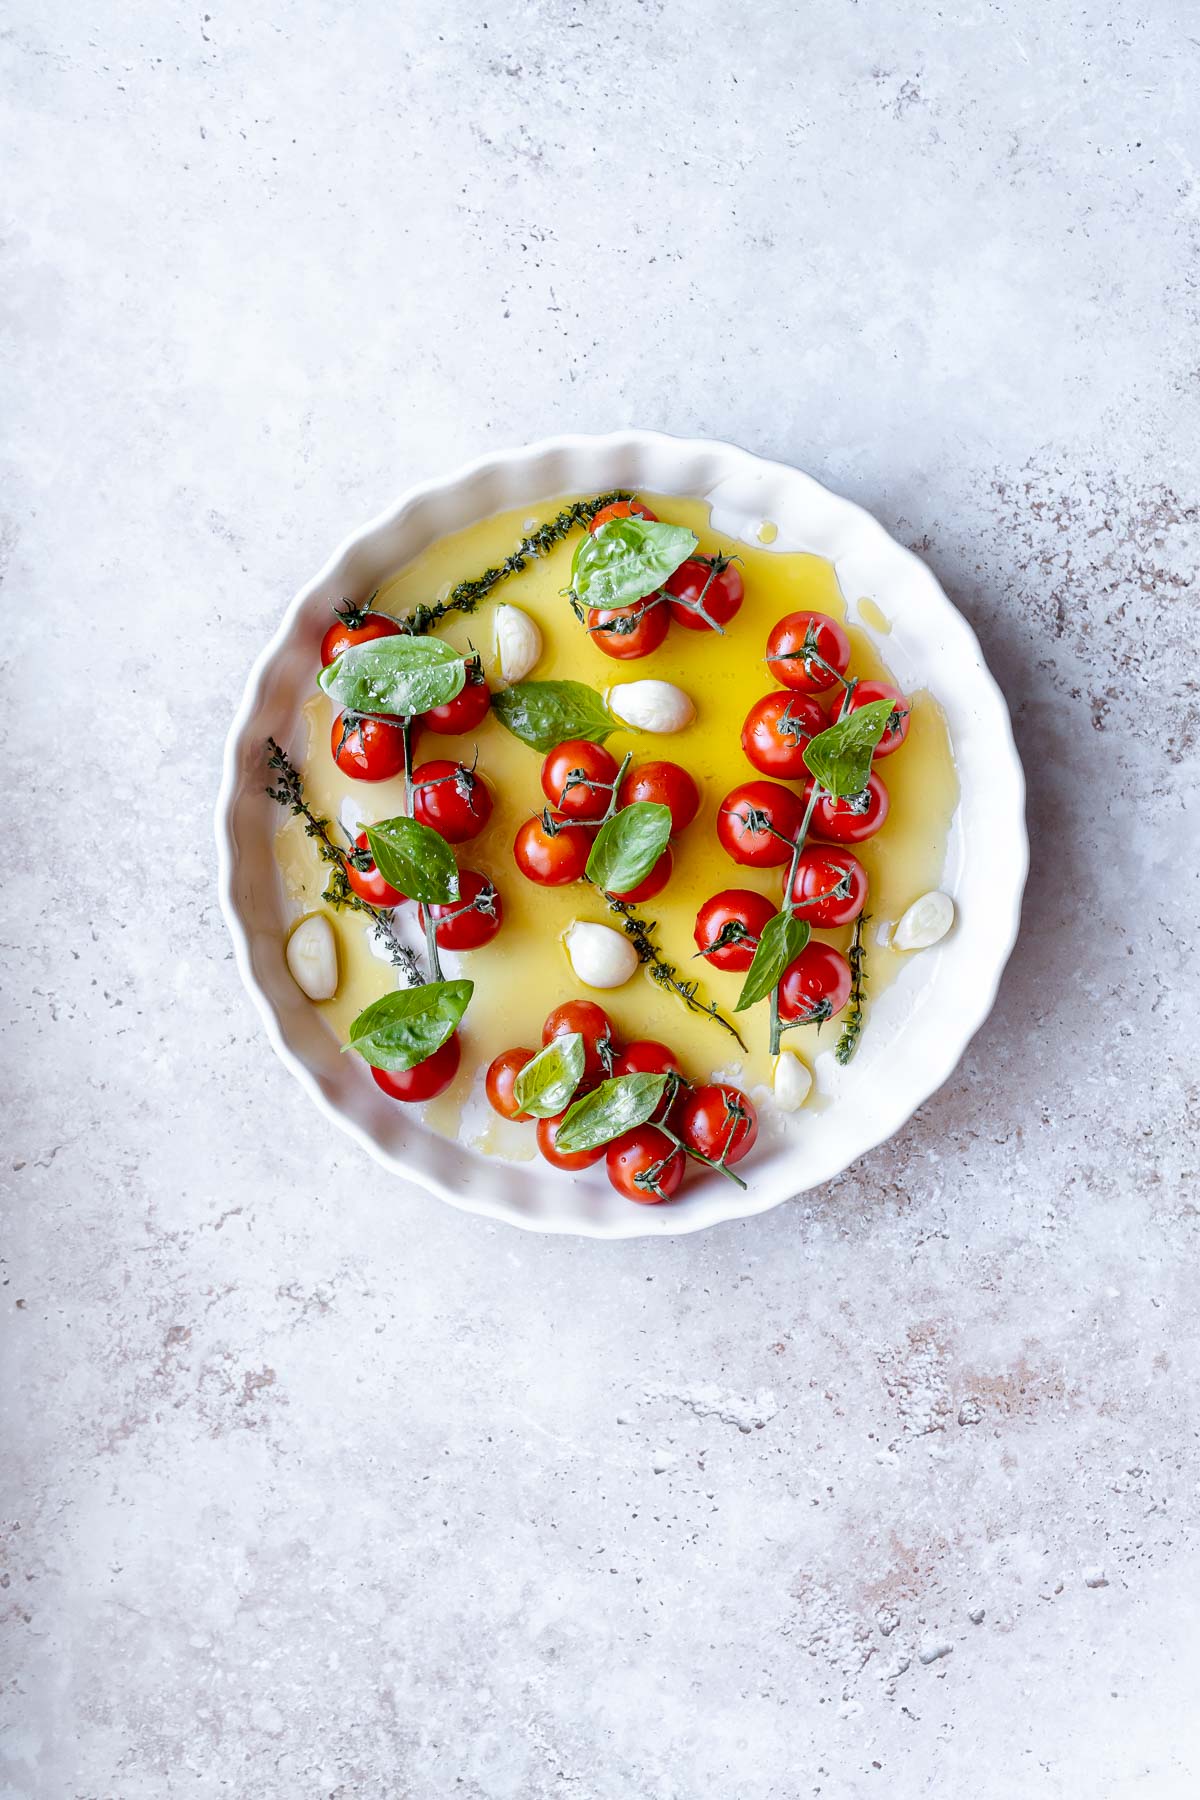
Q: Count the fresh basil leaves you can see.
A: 10